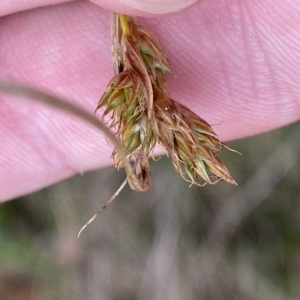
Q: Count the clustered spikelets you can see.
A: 3